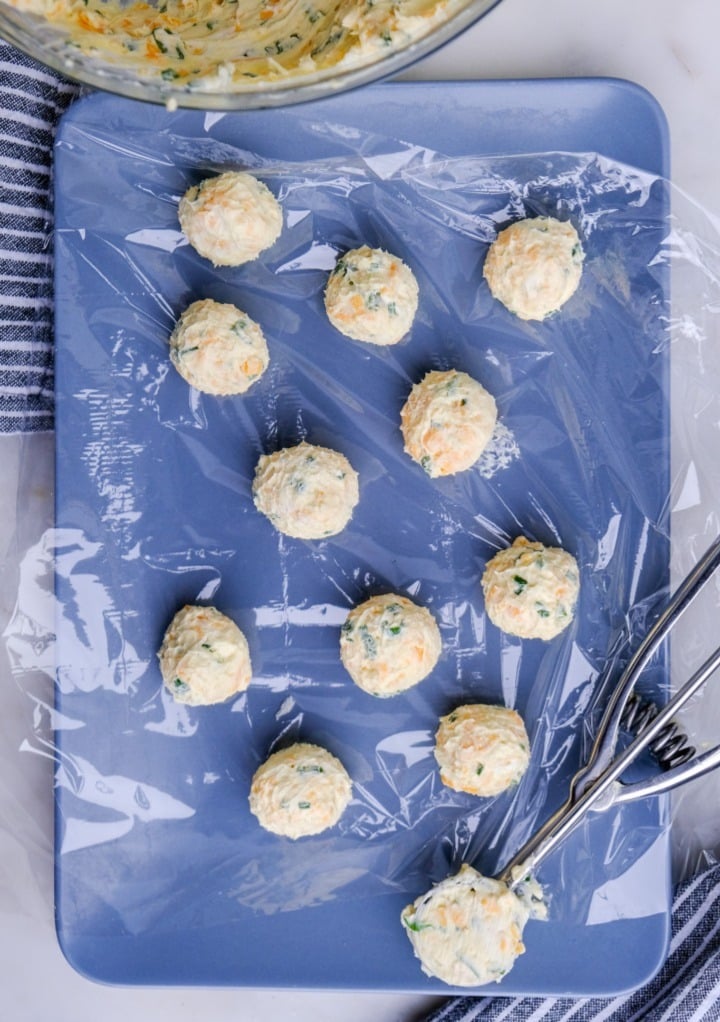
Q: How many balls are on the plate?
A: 11